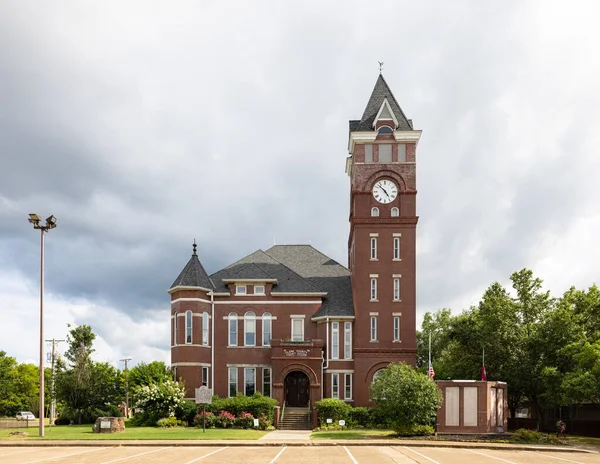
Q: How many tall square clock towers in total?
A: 1